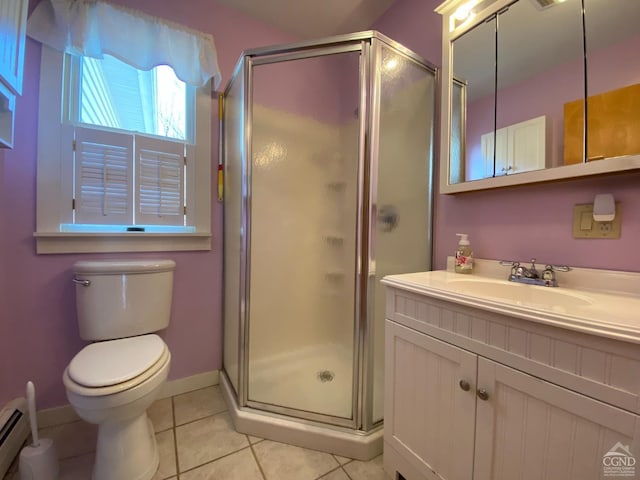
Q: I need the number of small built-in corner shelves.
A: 3